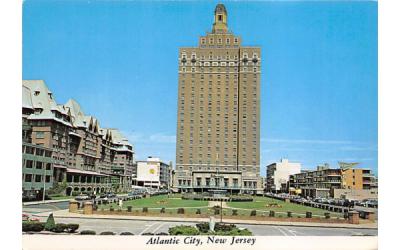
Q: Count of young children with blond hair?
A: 0